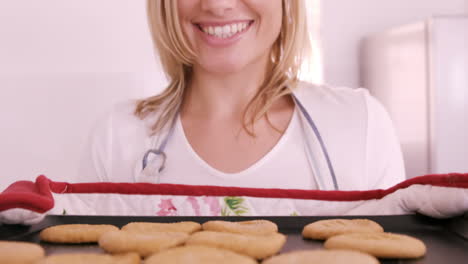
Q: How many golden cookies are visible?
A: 11